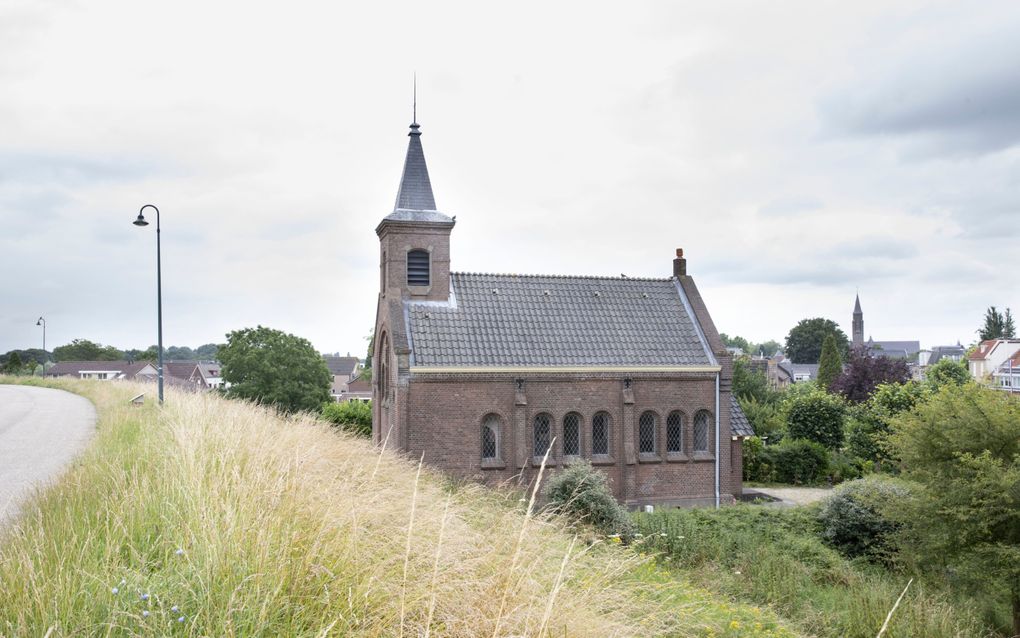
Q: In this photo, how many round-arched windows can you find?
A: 7